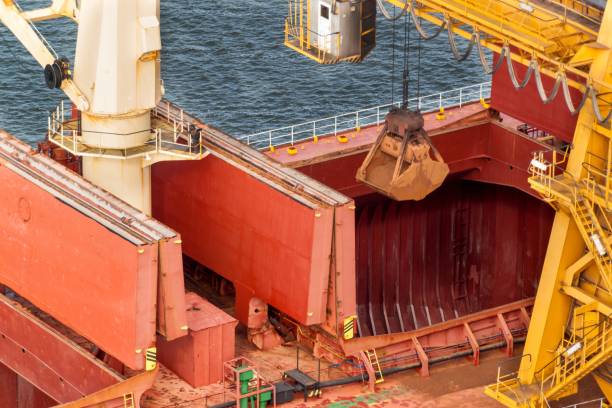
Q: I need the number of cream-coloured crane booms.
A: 1